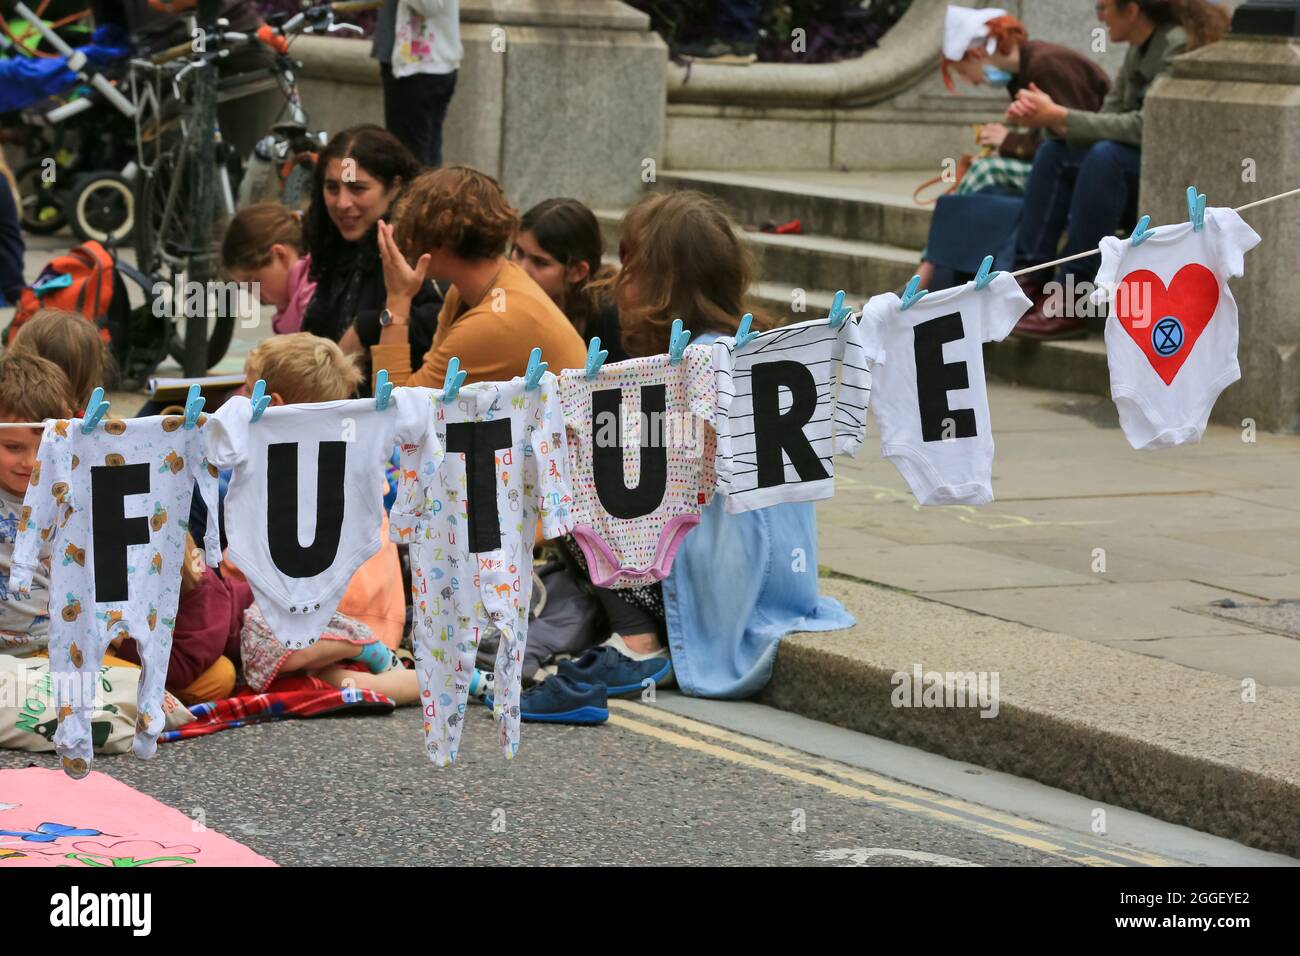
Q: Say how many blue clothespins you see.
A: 14